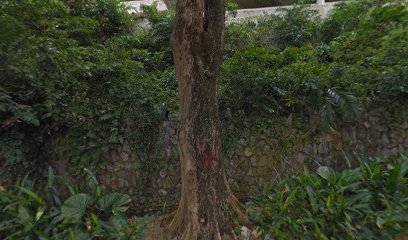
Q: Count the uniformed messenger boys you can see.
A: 0